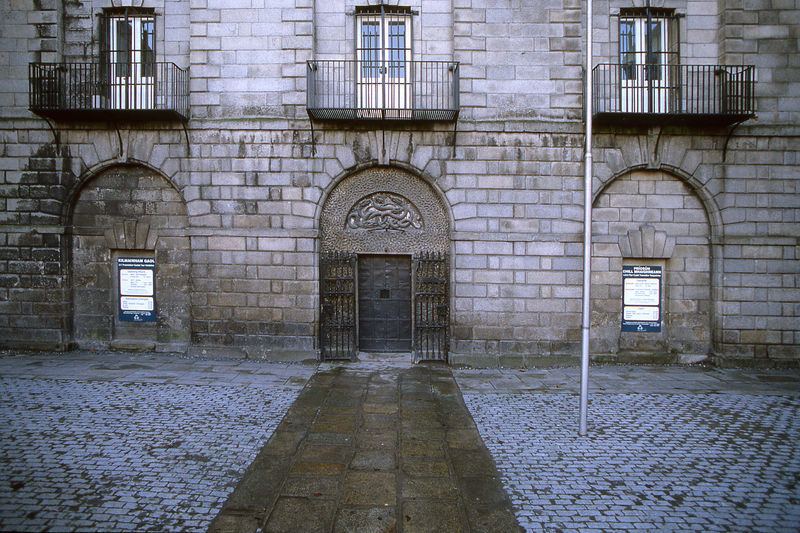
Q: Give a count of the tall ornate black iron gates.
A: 2